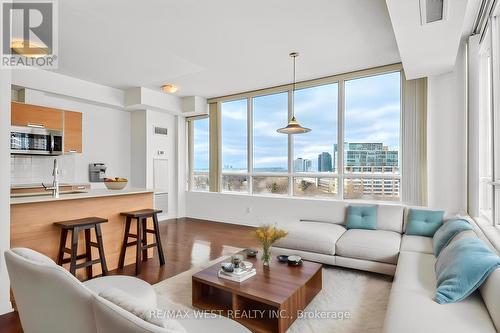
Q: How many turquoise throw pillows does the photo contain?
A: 4